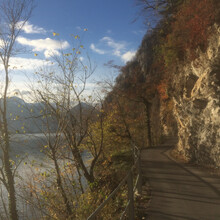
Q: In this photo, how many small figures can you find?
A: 0